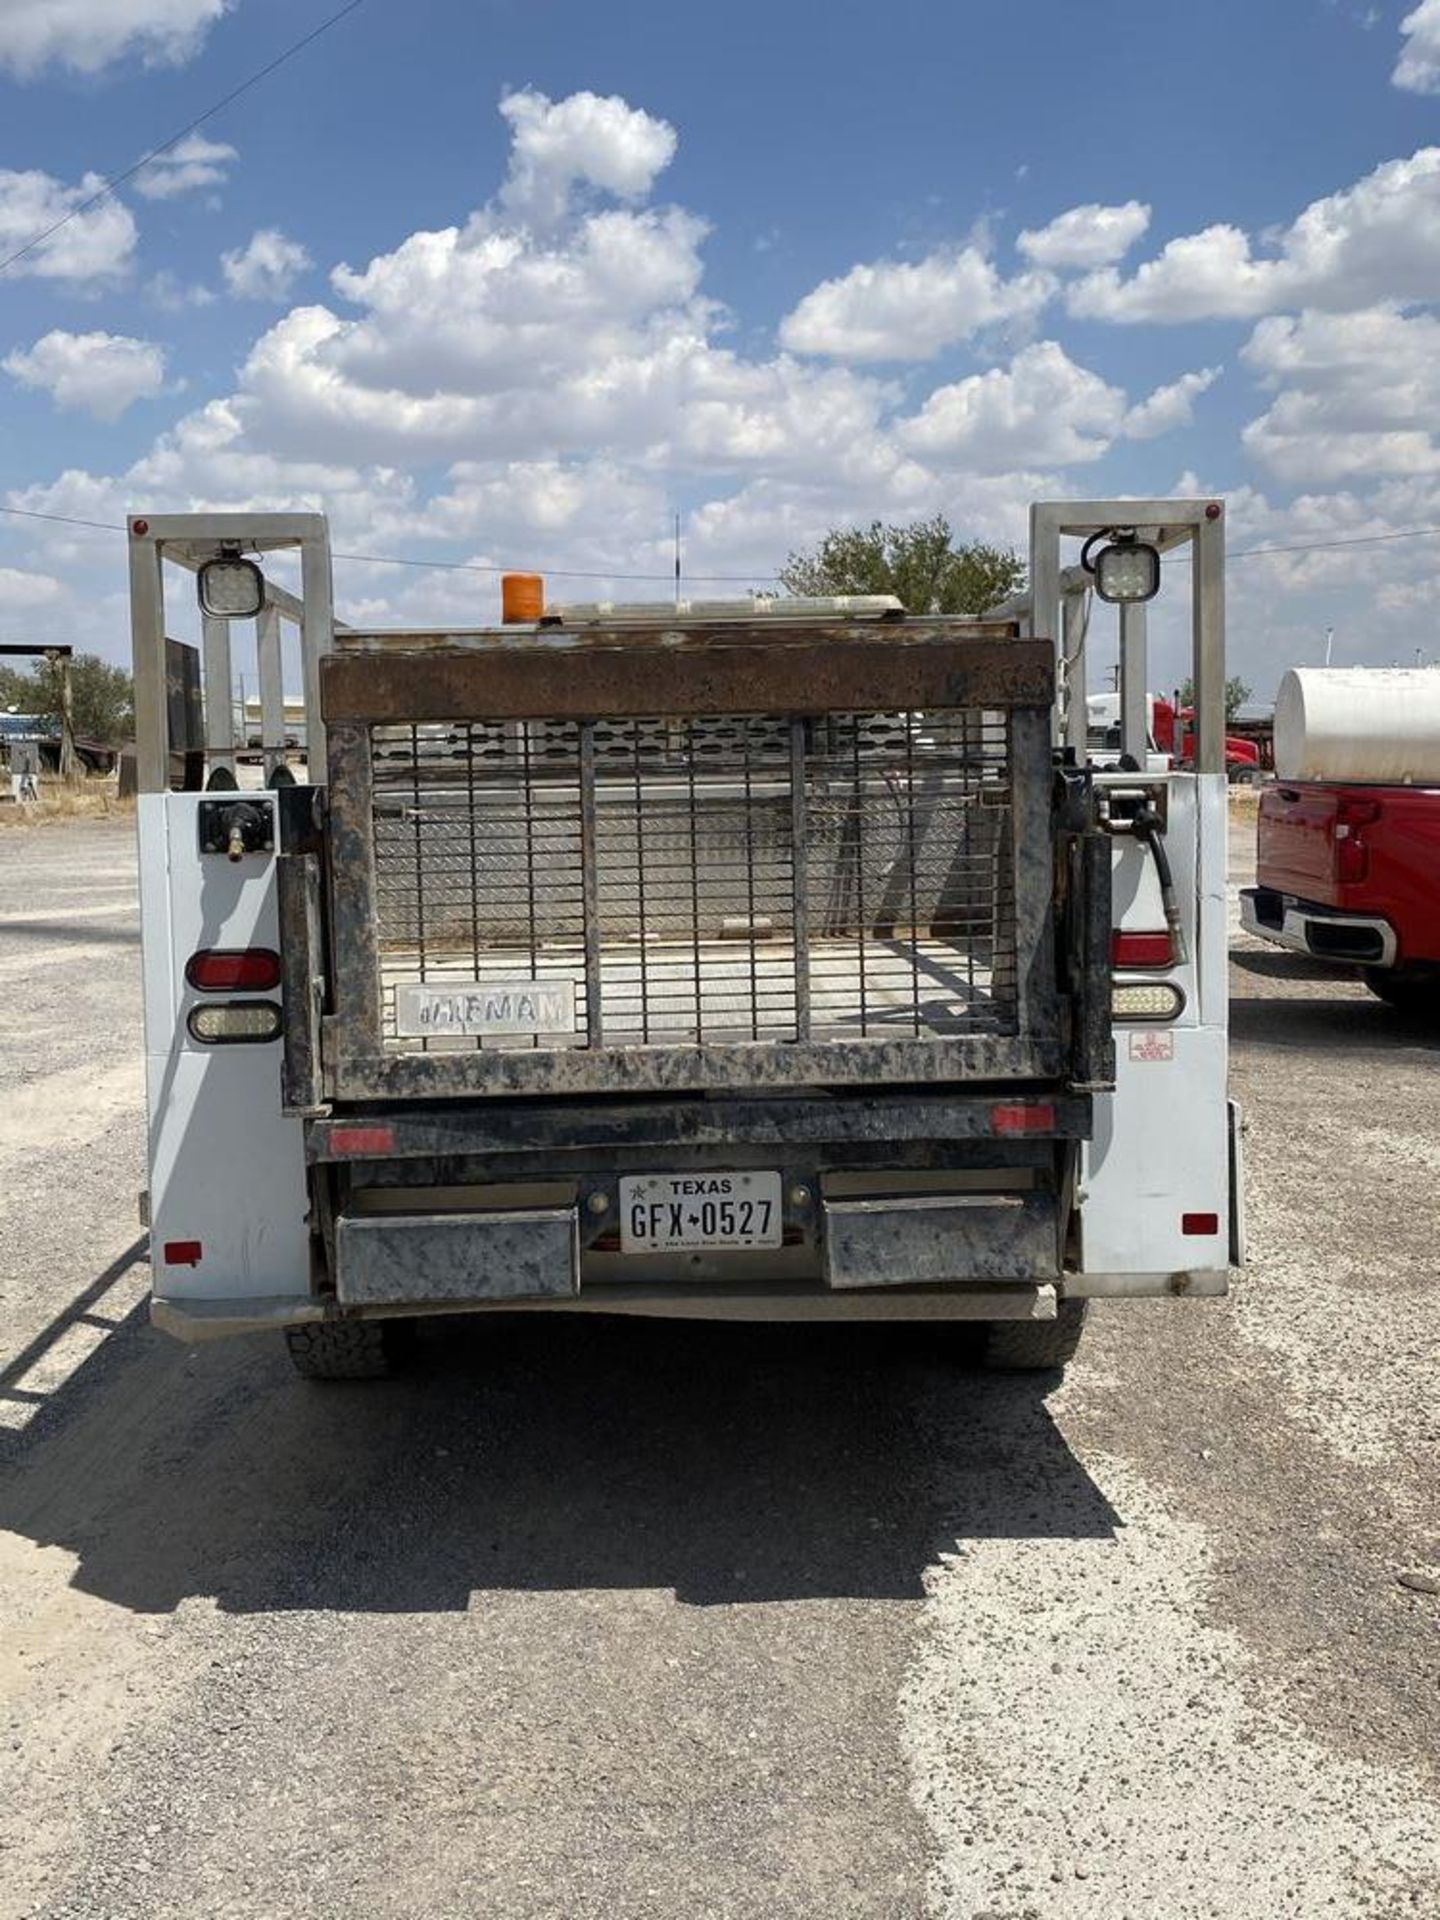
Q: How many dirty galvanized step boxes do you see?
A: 2